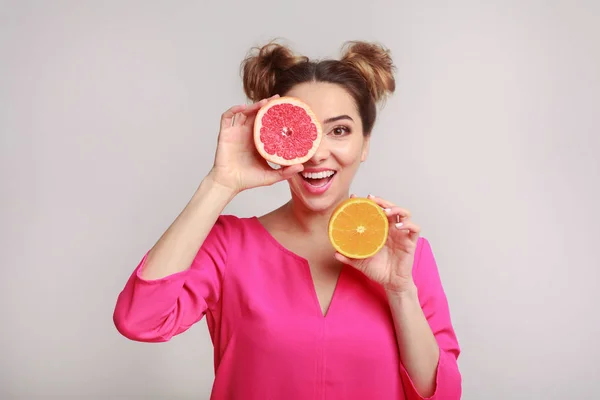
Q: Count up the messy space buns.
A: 2